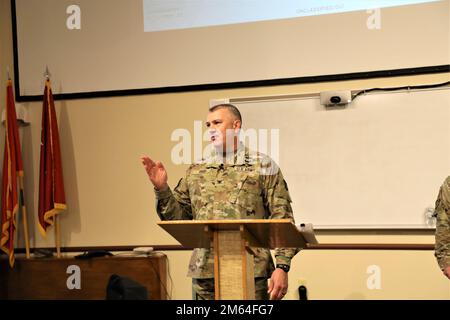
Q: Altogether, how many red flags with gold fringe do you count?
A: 2